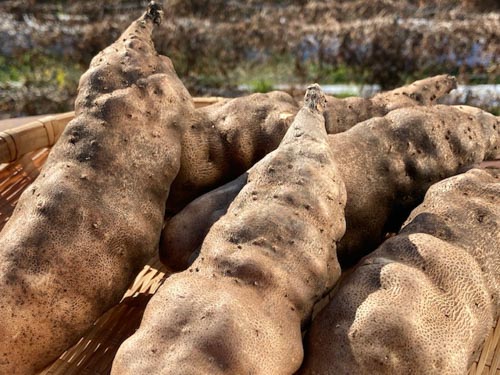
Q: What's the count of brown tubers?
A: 5